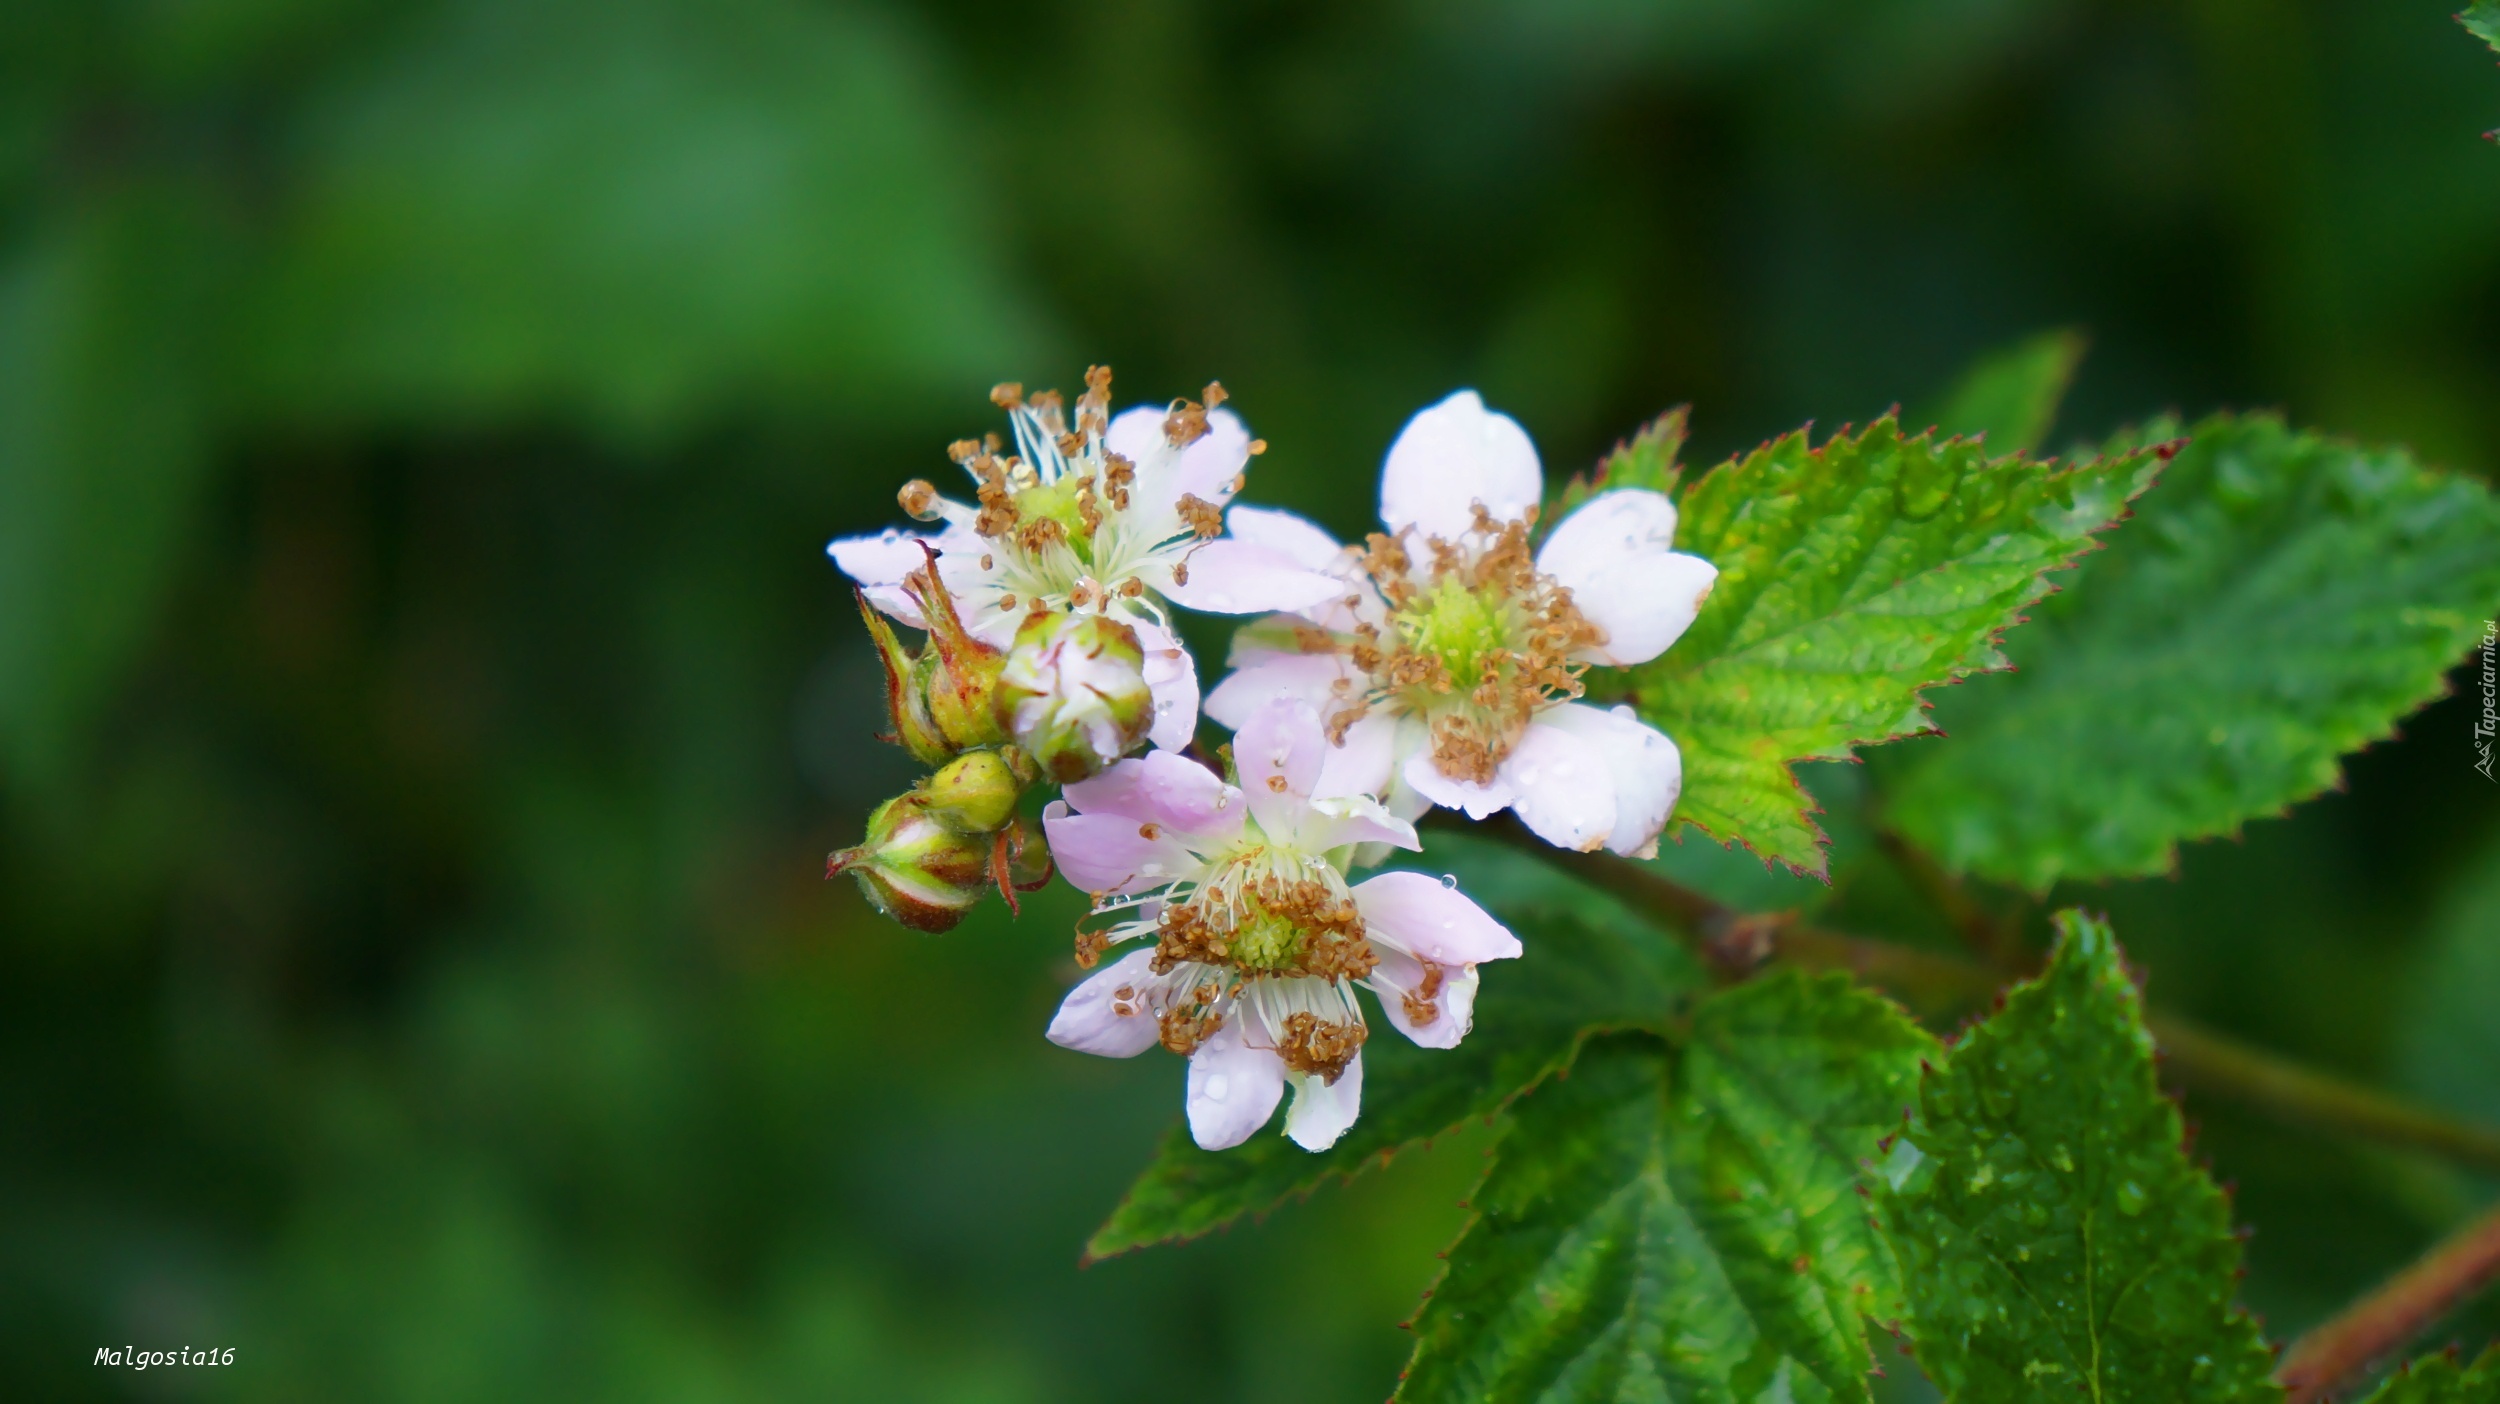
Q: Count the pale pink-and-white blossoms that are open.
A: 3